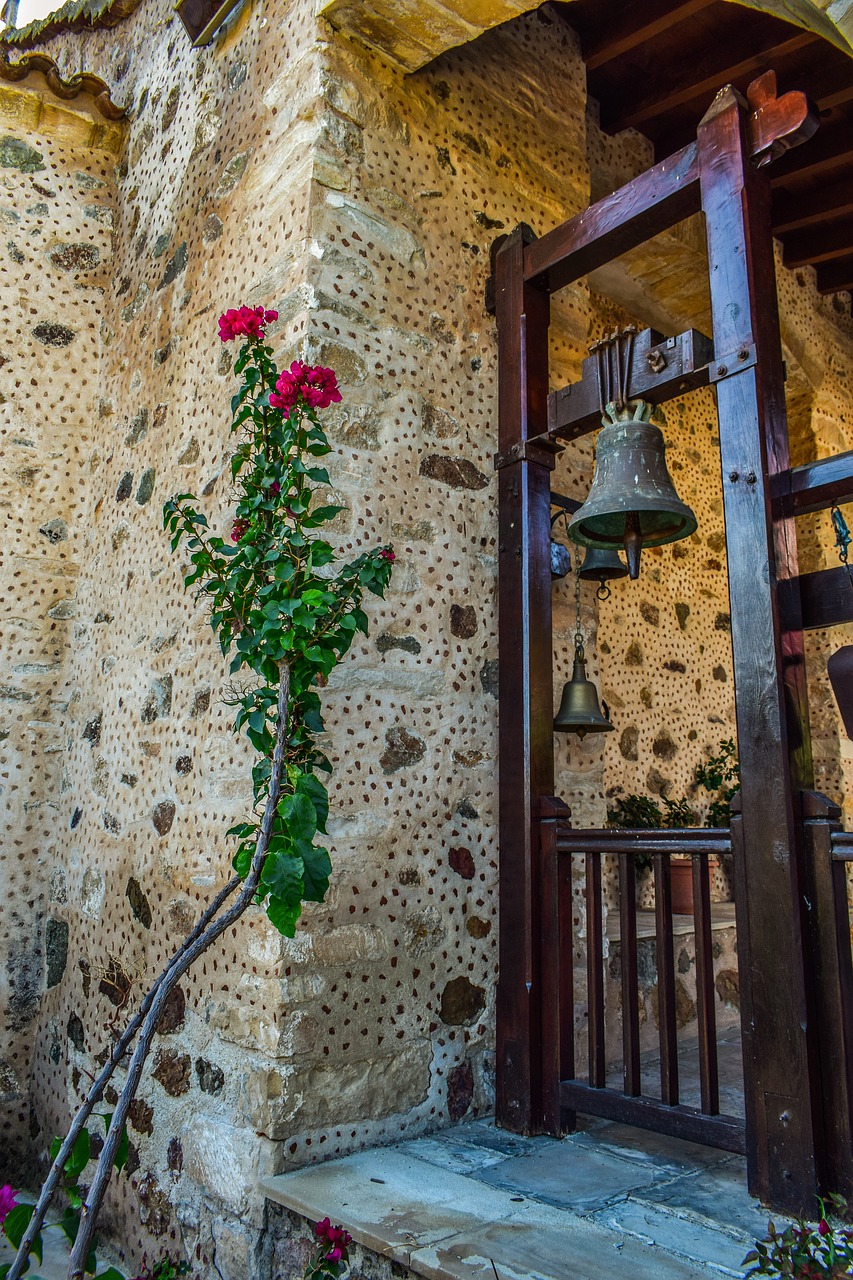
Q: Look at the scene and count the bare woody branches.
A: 2